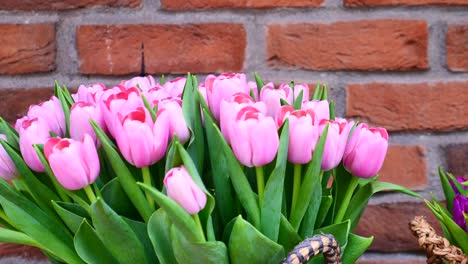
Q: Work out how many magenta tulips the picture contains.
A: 2